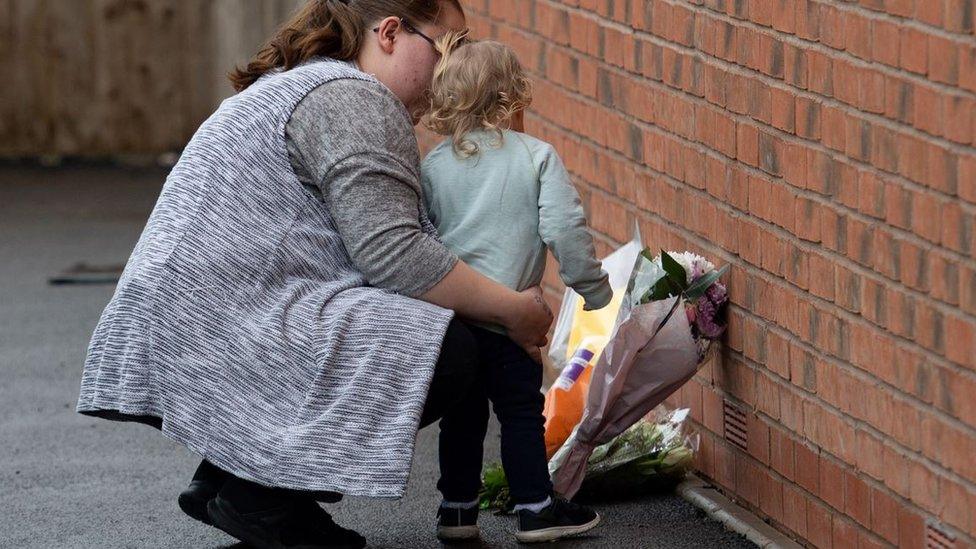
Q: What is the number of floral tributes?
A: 3